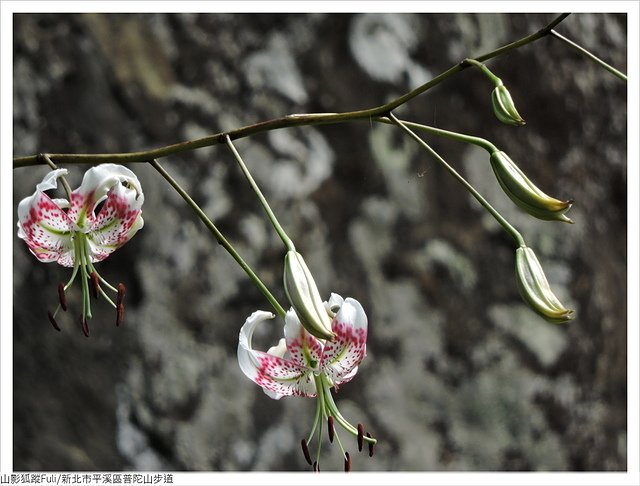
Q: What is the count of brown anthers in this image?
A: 12